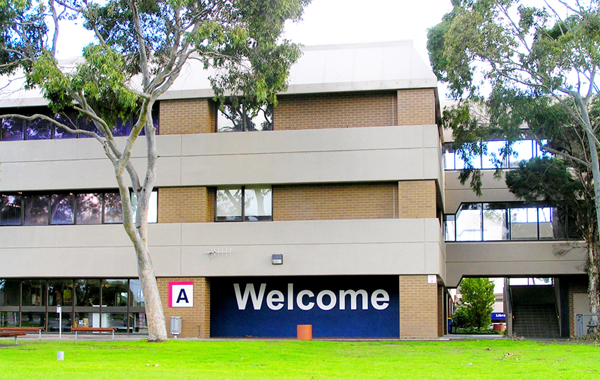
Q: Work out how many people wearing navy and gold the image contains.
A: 0